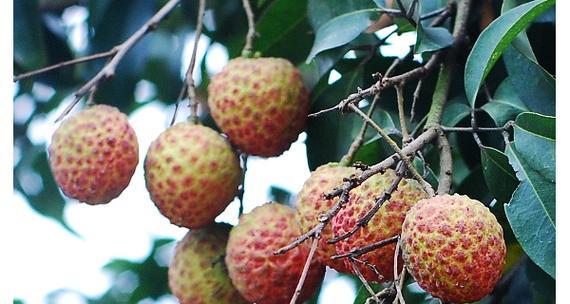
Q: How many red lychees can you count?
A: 8